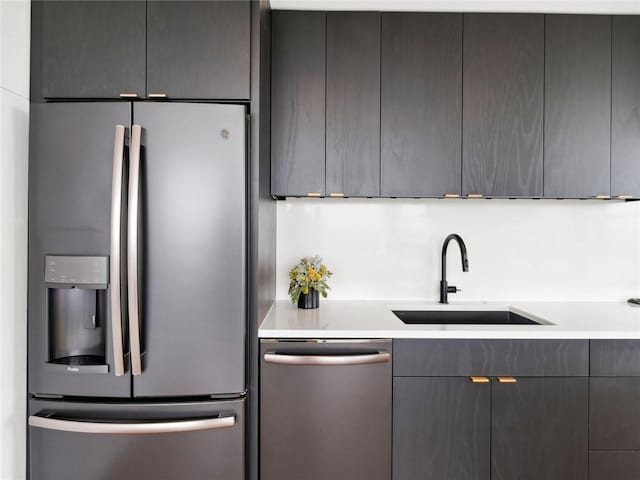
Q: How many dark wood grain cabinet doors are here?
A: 10